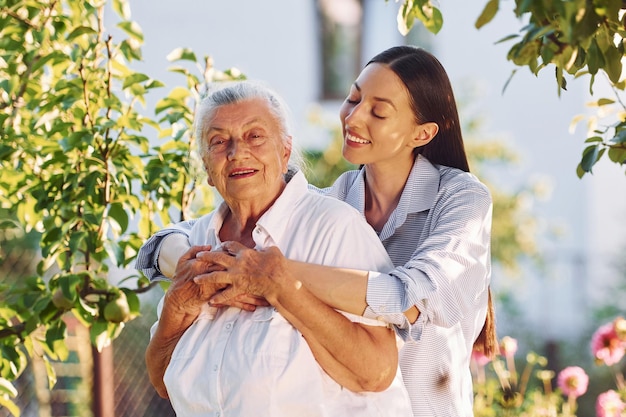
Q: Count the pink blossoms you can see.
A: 5